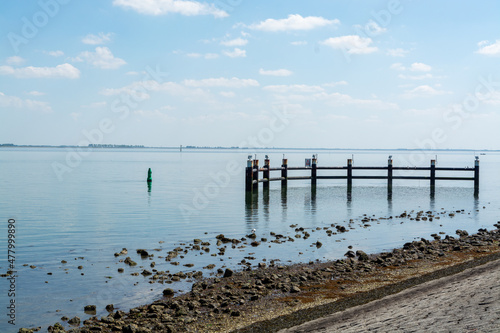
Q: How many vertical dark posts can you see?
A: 9